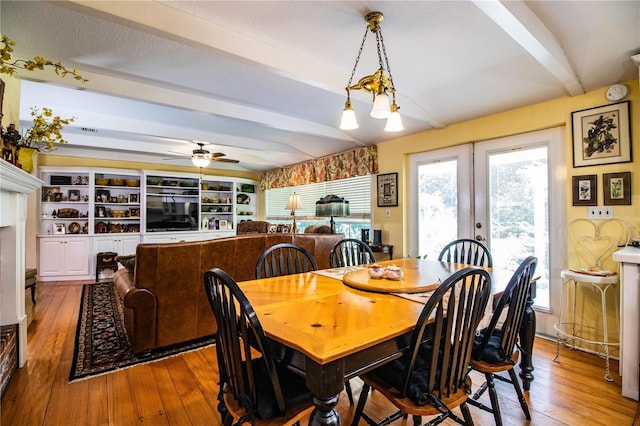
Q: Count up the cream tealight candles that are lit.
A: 0